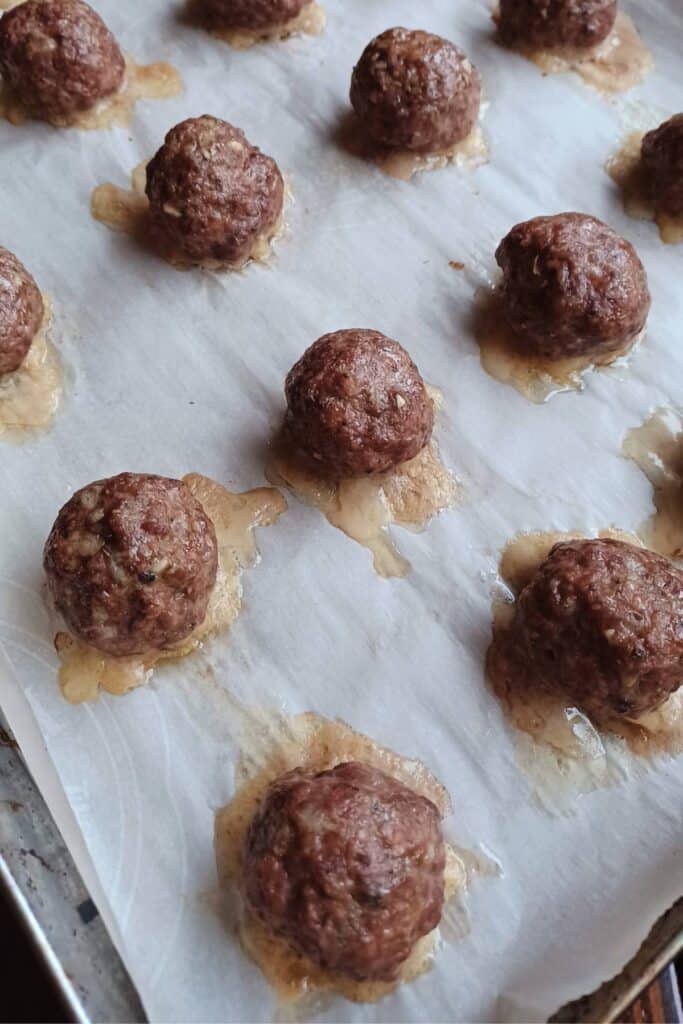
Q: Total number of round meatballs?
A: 12